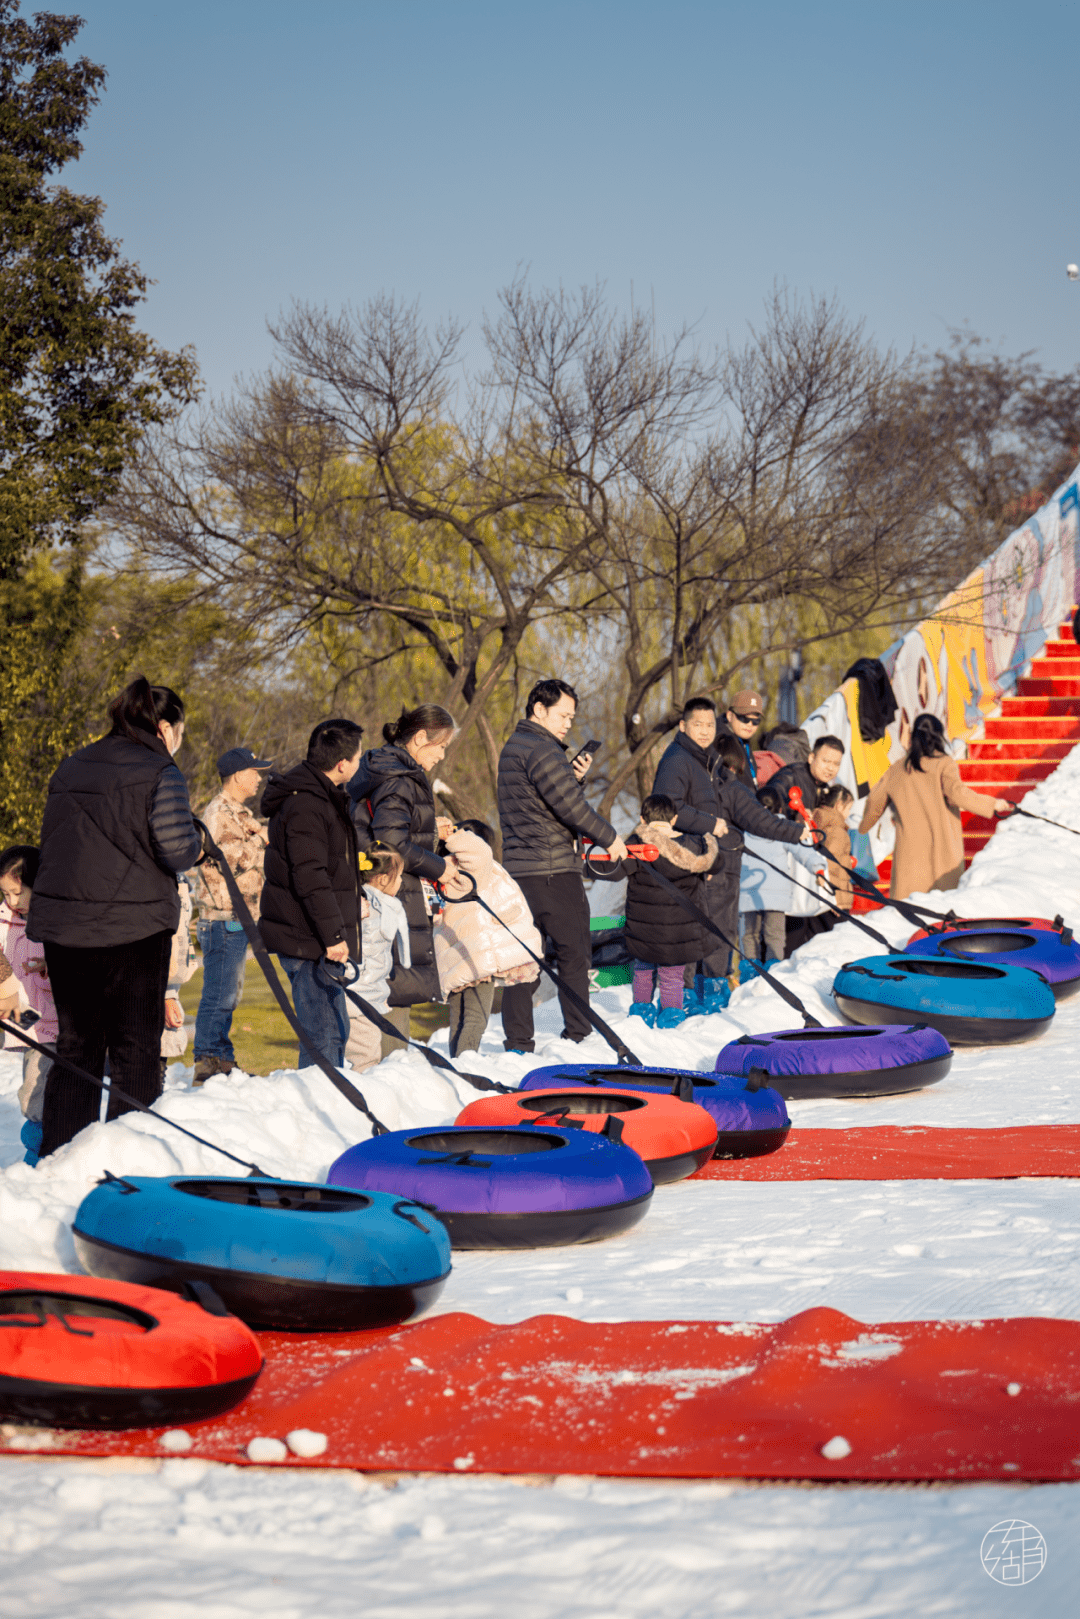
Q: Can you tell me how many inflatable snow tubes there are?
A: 9